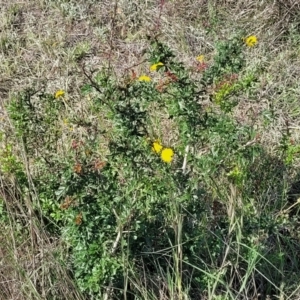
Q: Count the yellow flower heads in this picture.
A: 7